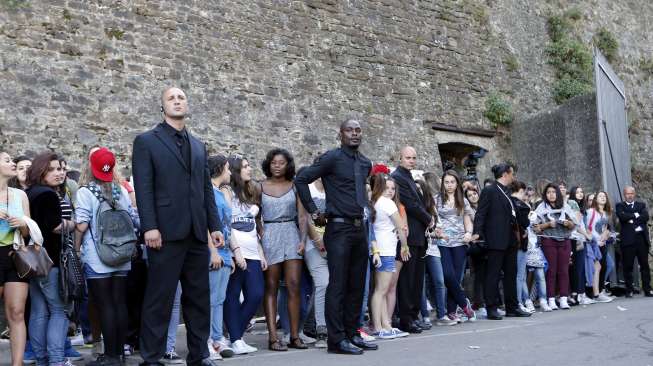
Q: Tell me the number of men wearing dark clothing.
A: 5